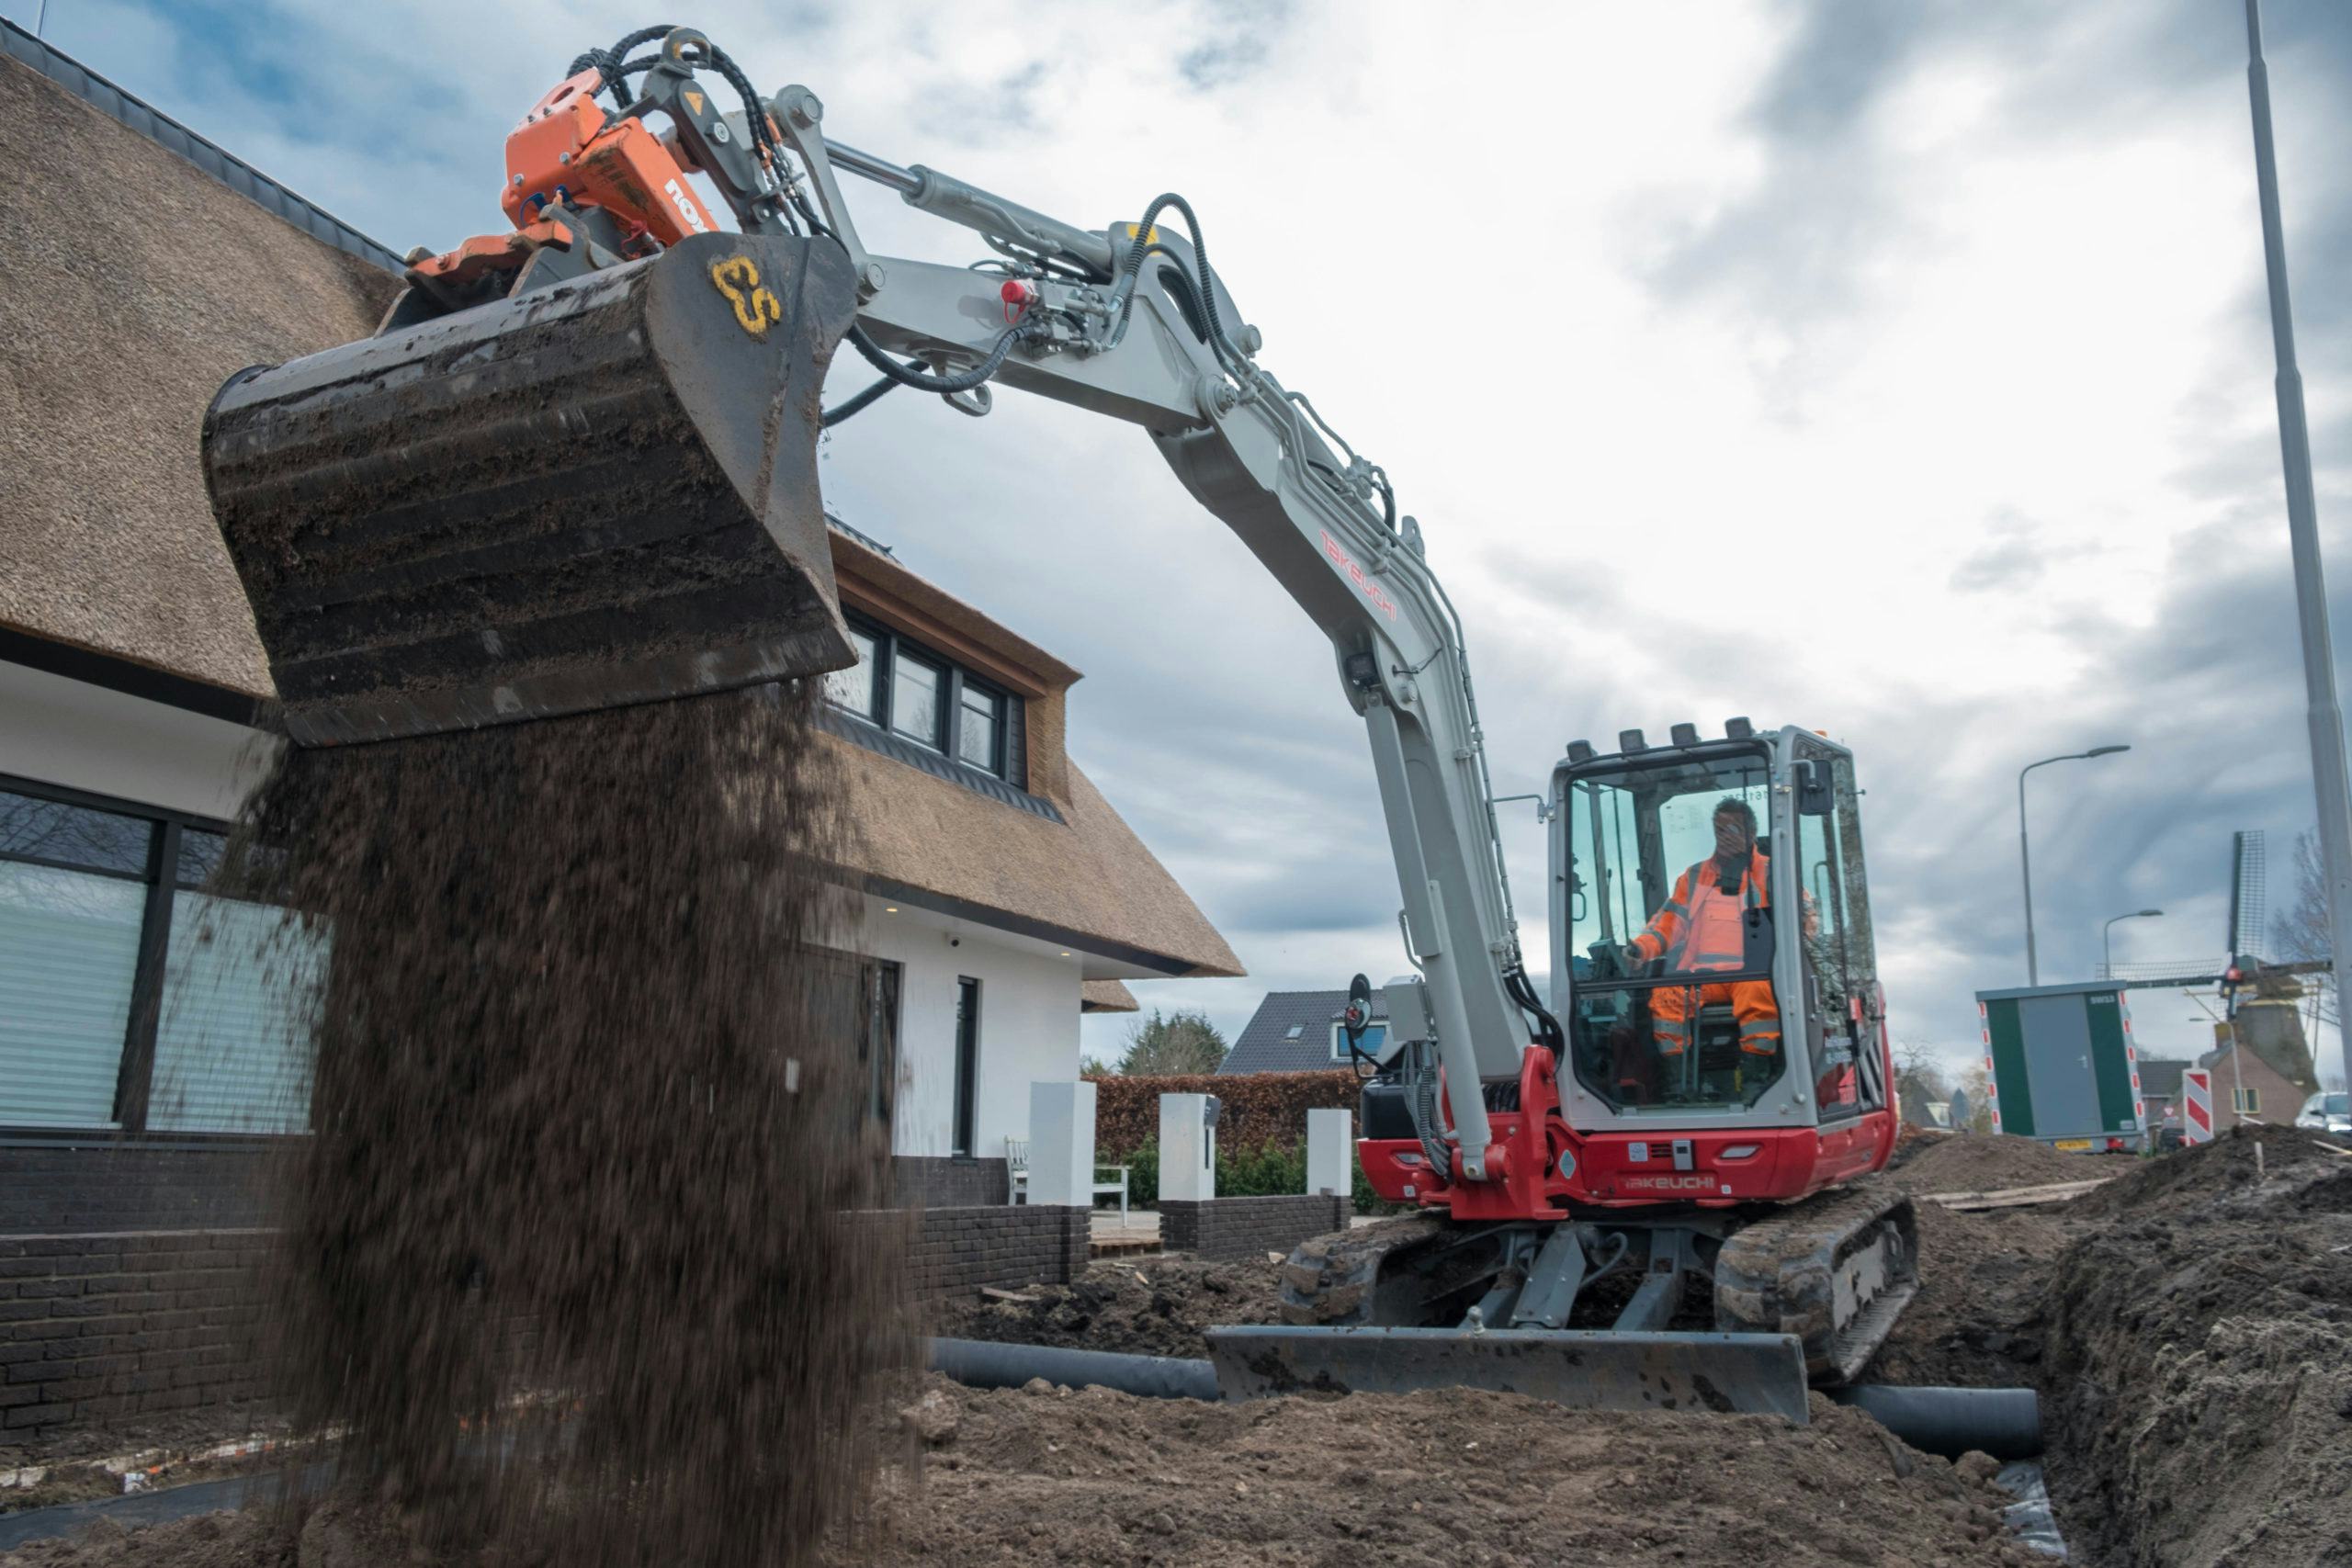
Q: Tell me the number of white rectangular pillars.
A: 3